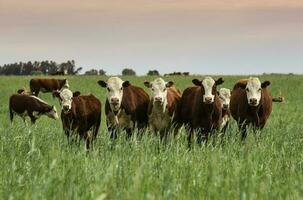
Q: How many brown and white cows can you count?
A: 8